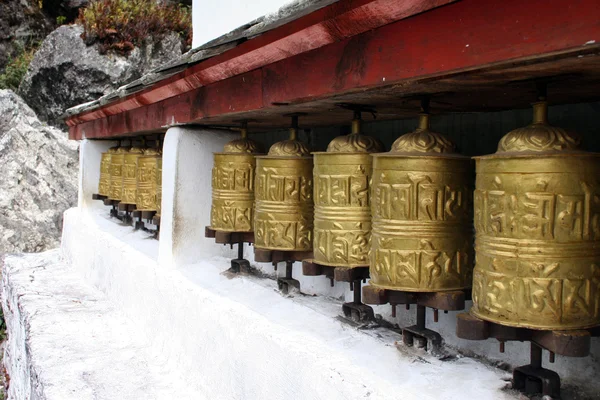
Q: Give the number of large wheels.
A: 5